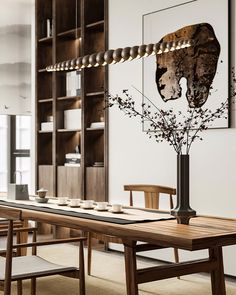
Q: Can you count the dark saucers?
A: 5